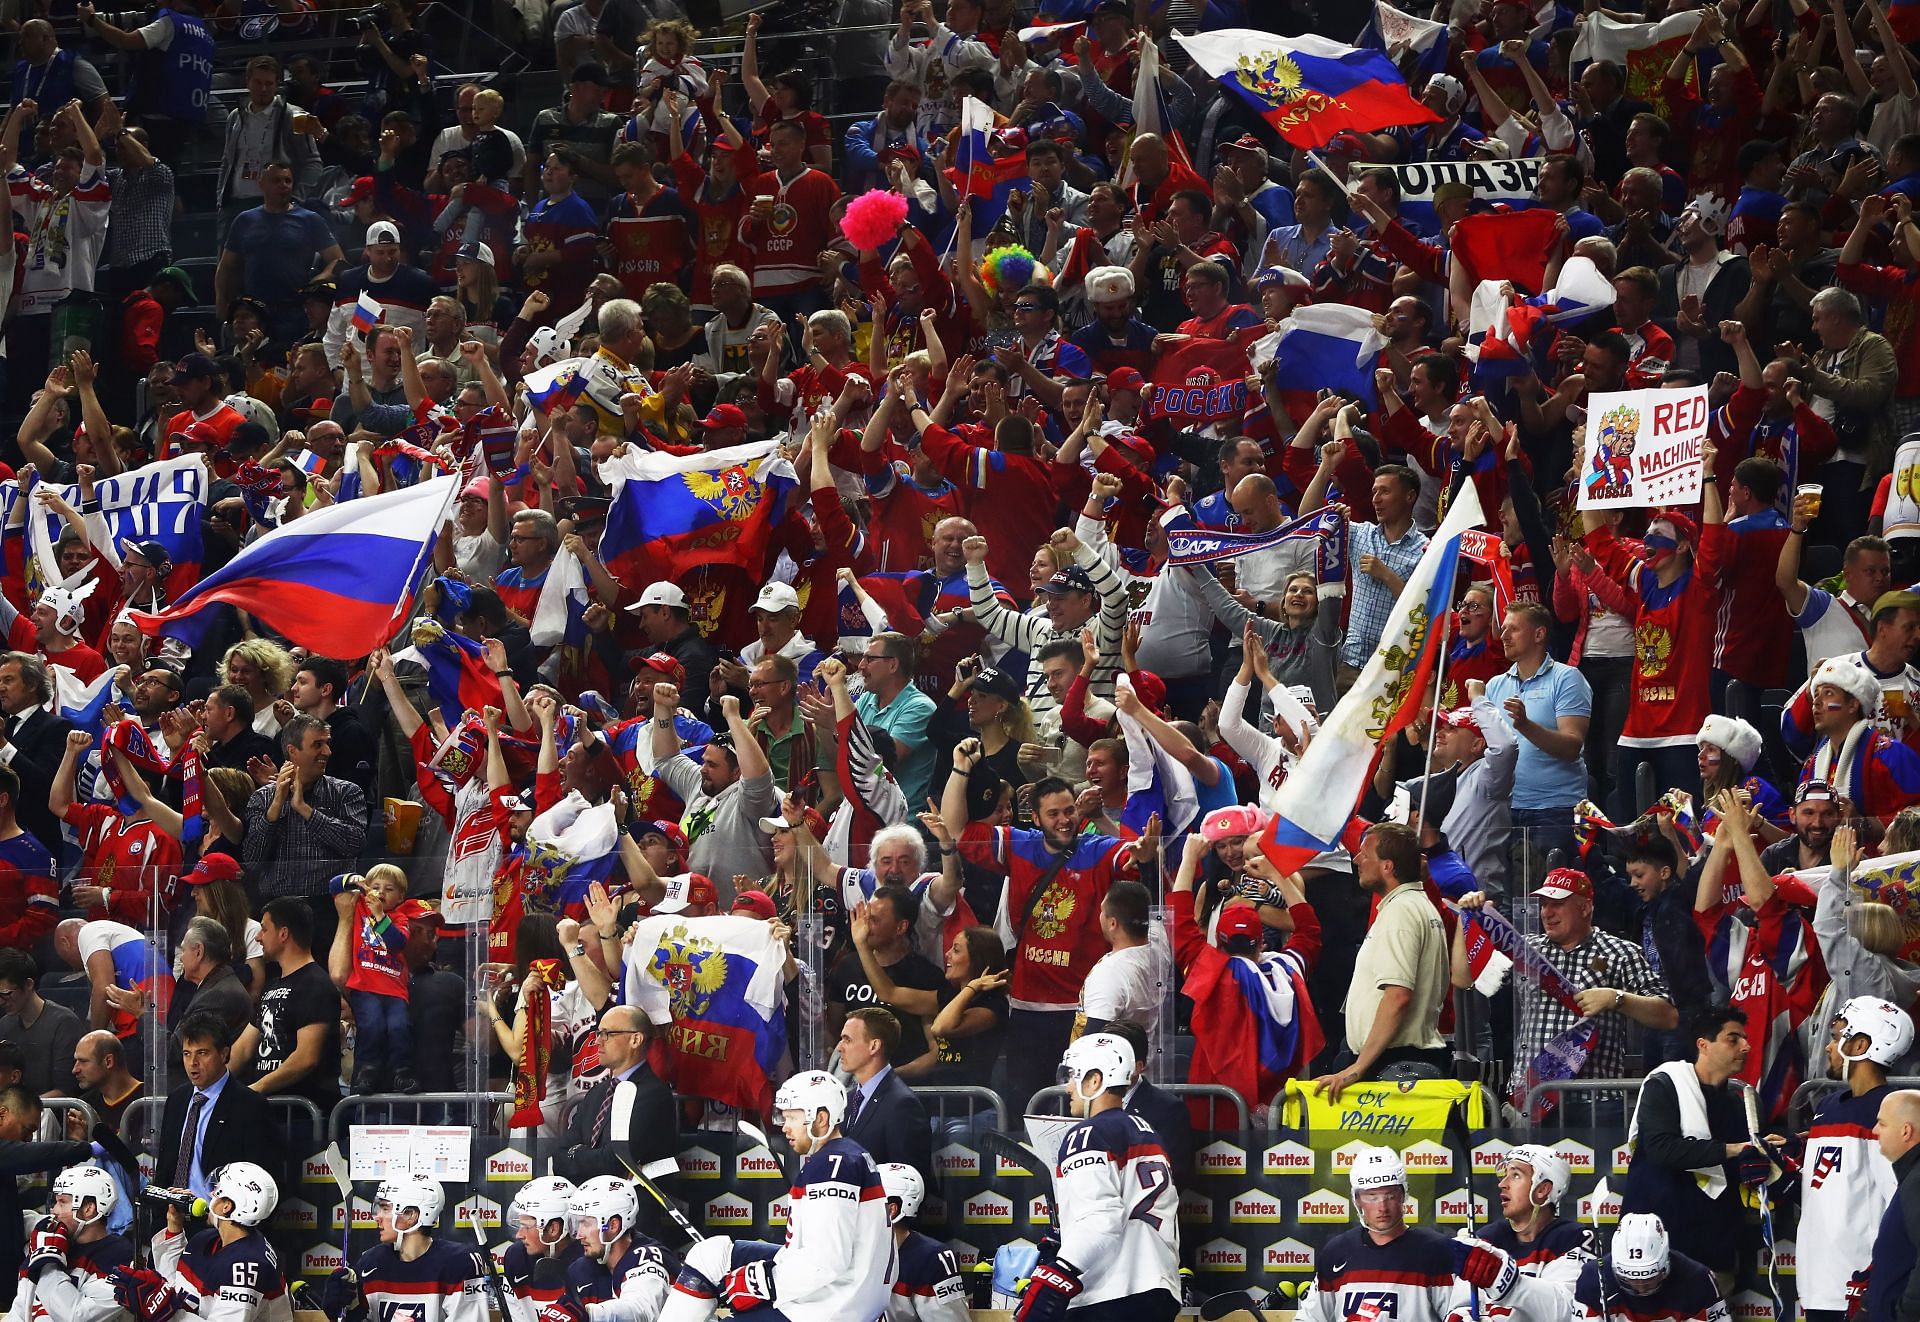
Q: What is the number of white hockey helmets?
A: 12